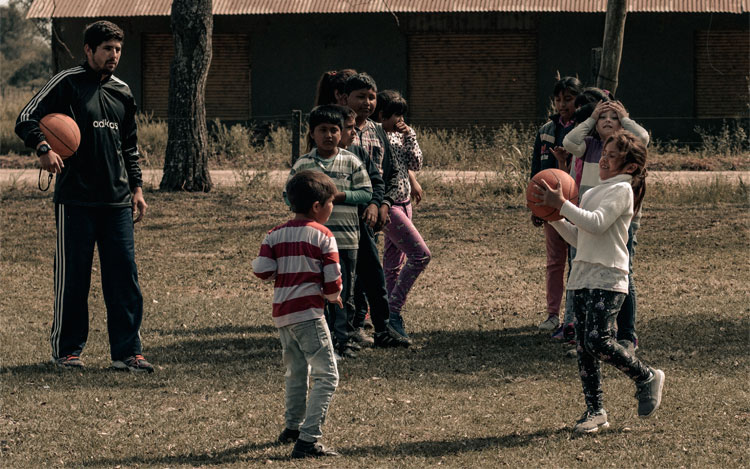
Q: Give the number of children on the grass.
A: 10